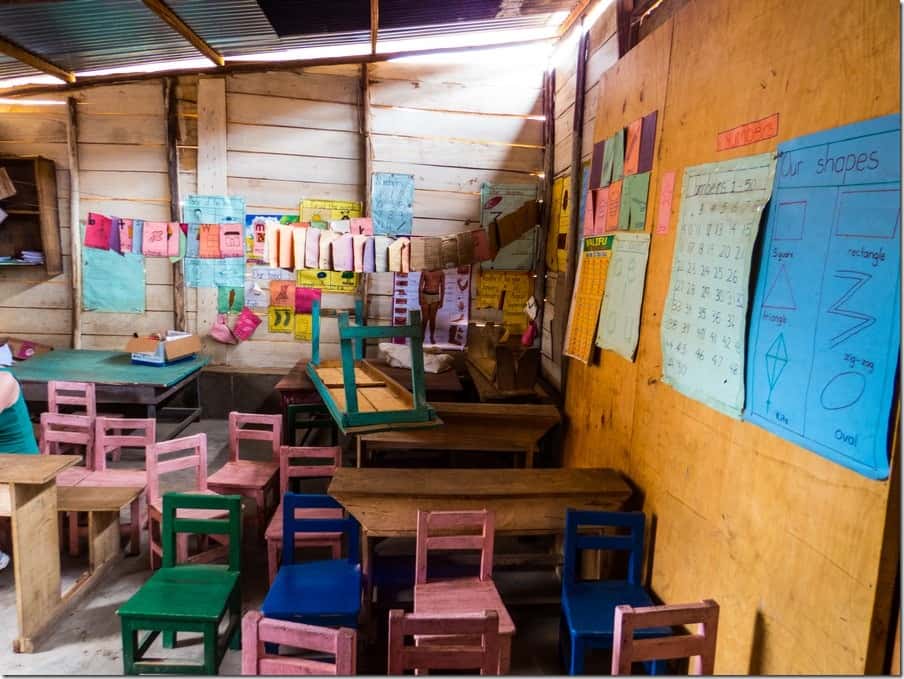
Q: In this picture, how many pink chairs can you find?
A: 10